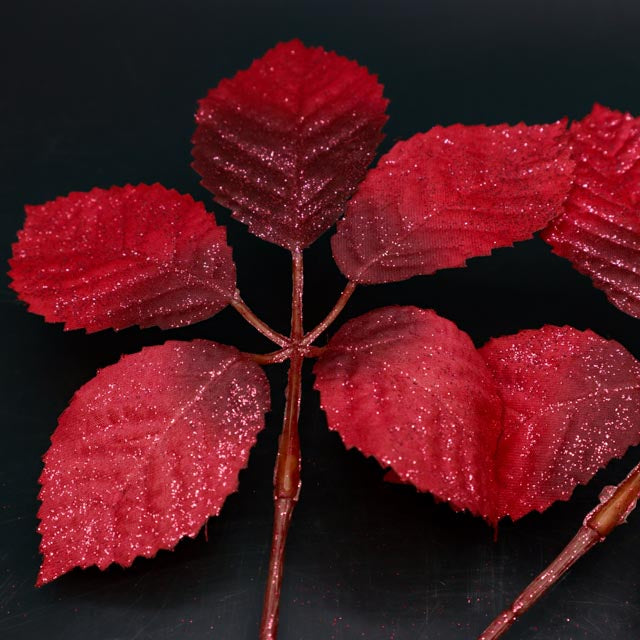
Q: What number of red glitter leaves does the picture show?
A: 7